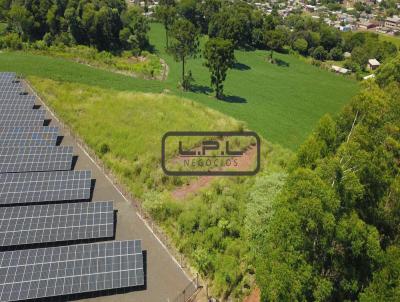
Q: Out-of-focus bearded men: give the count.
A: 0